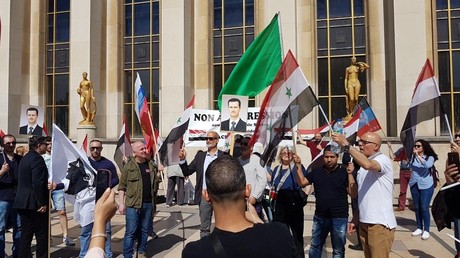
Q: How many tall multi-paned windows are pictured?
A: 5